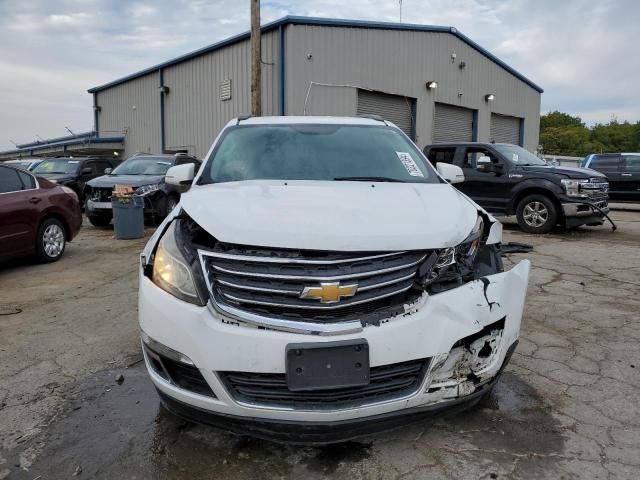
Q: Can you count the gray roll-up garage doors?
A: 3